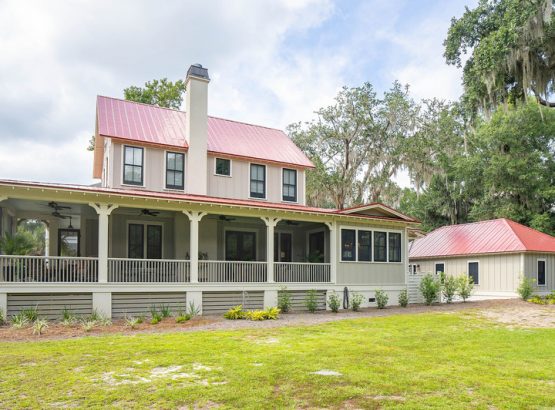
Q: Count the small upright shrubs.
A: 10